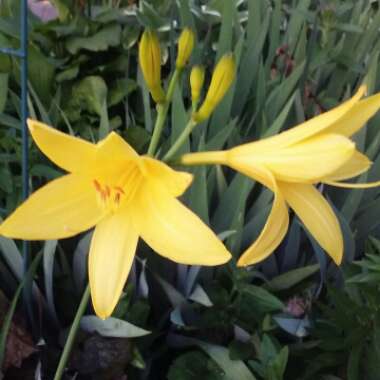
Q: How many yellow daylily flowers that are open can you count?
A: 2